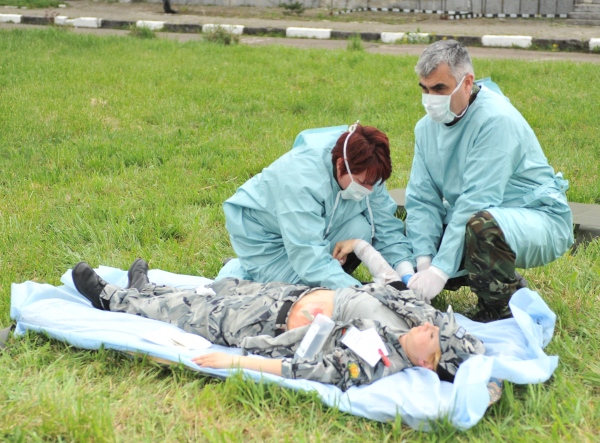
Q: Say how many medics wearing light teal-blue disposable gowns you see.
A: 2